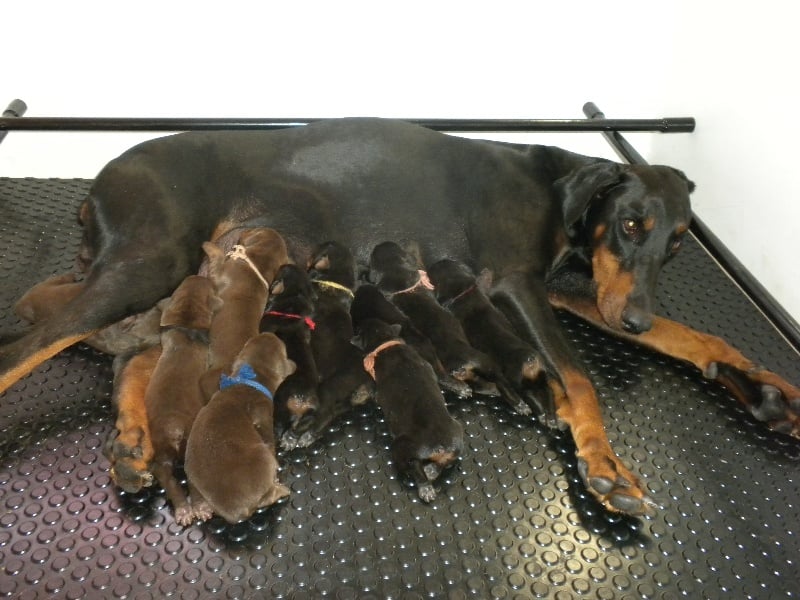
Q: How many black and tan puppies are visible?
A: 6